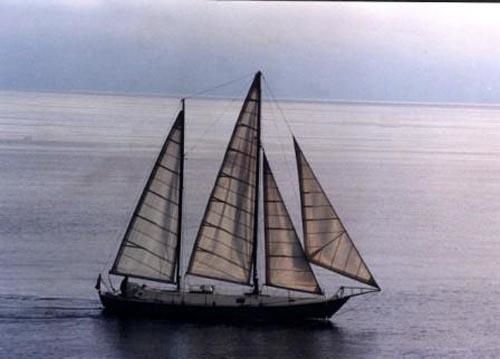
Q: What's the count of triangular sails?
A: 4